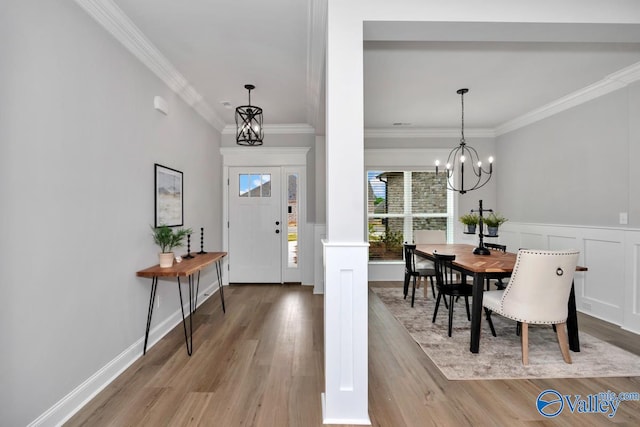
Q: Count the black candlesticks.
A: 2